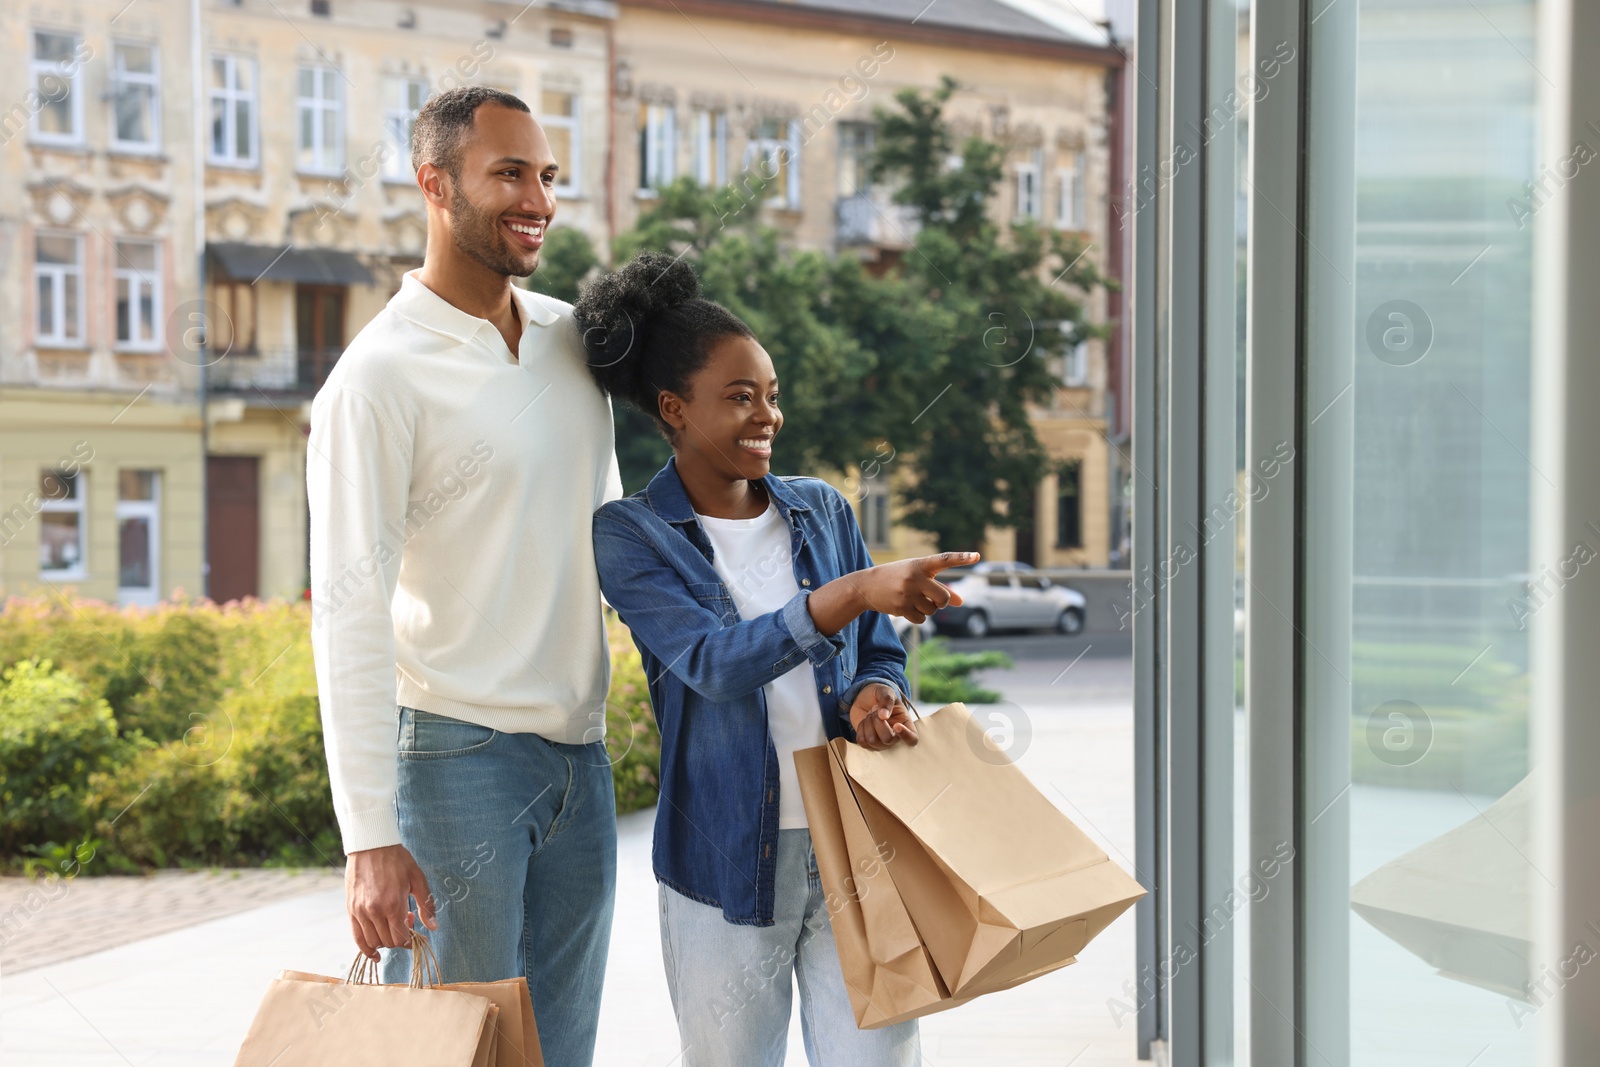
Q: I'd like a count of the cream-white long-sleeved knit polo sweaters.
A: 1